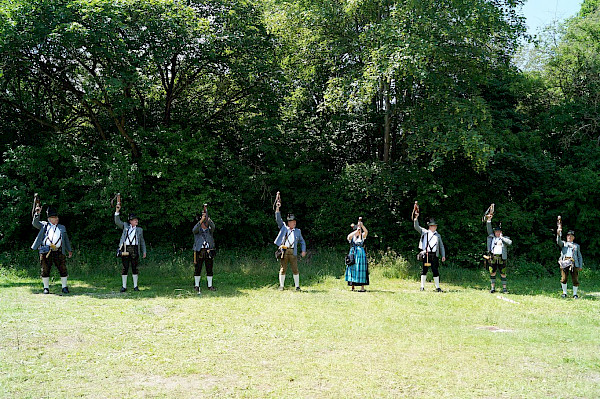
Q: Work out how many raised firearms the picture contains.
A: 8